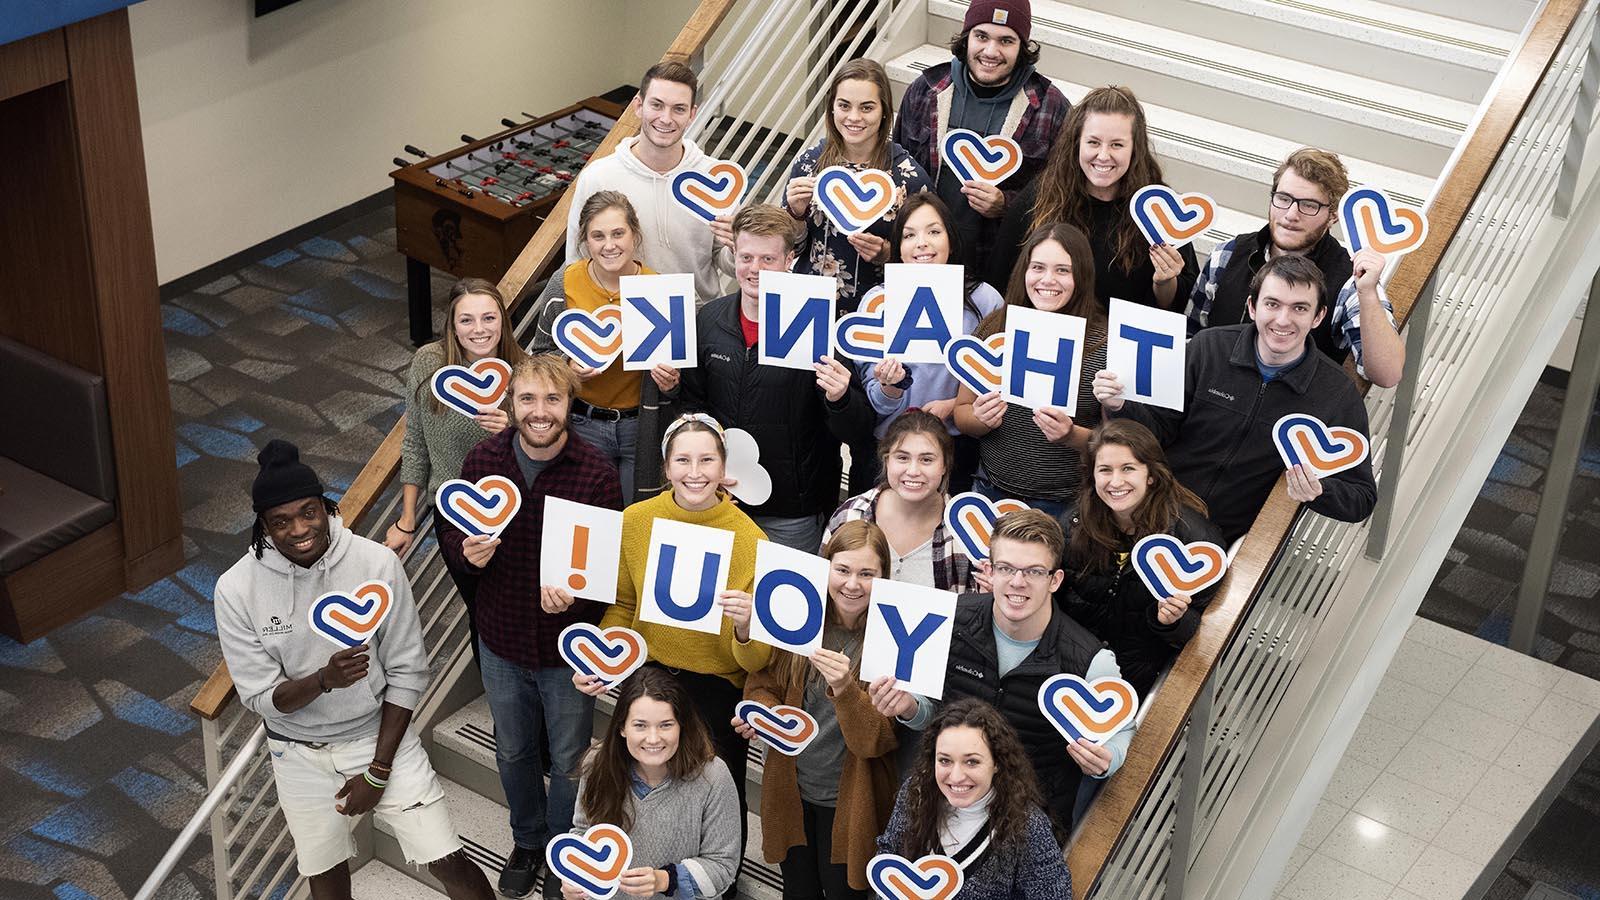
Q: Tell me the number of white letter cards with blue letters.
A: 8